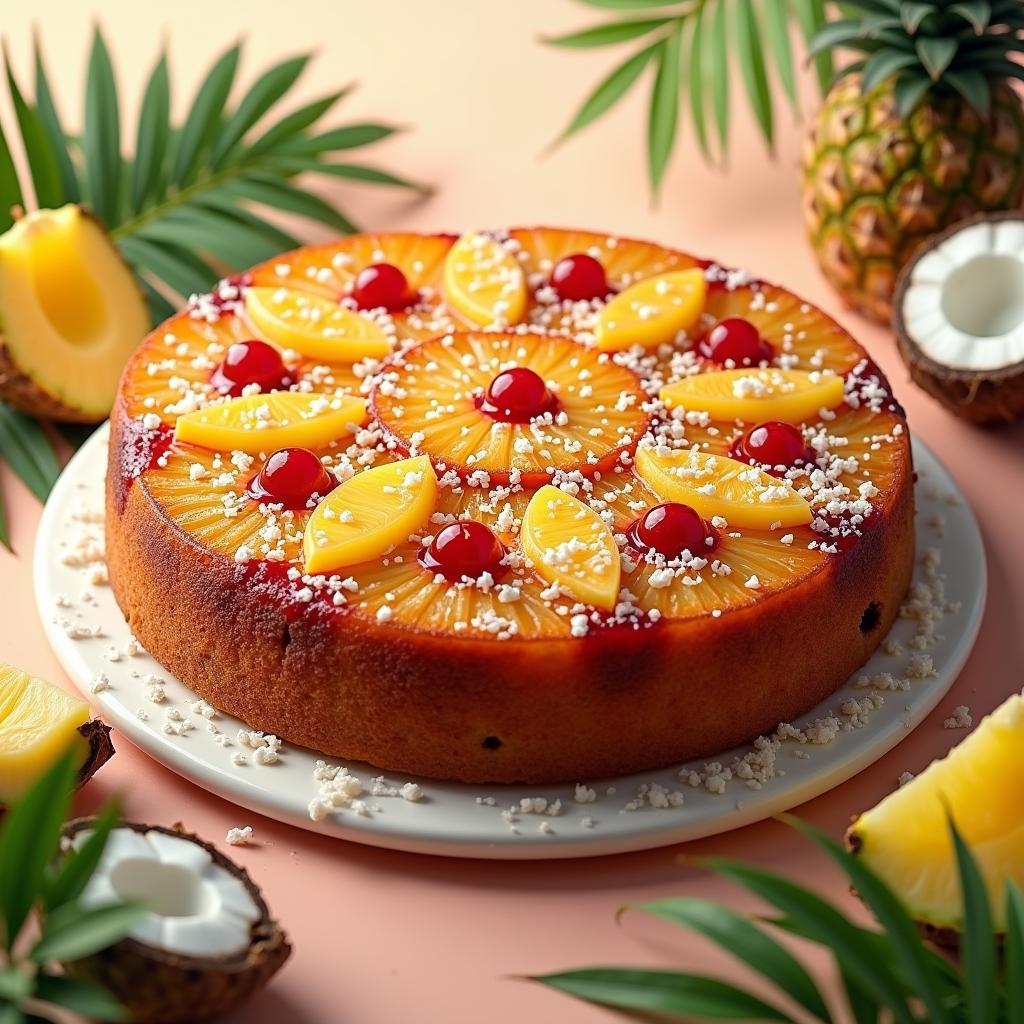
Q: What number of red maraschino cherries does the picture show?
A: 9